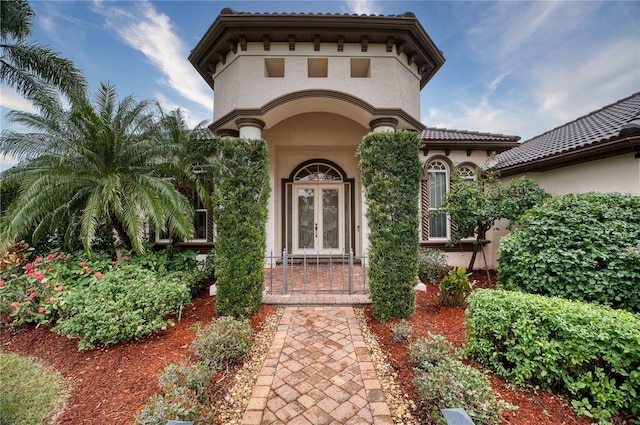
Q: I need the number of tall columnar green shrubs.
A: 2